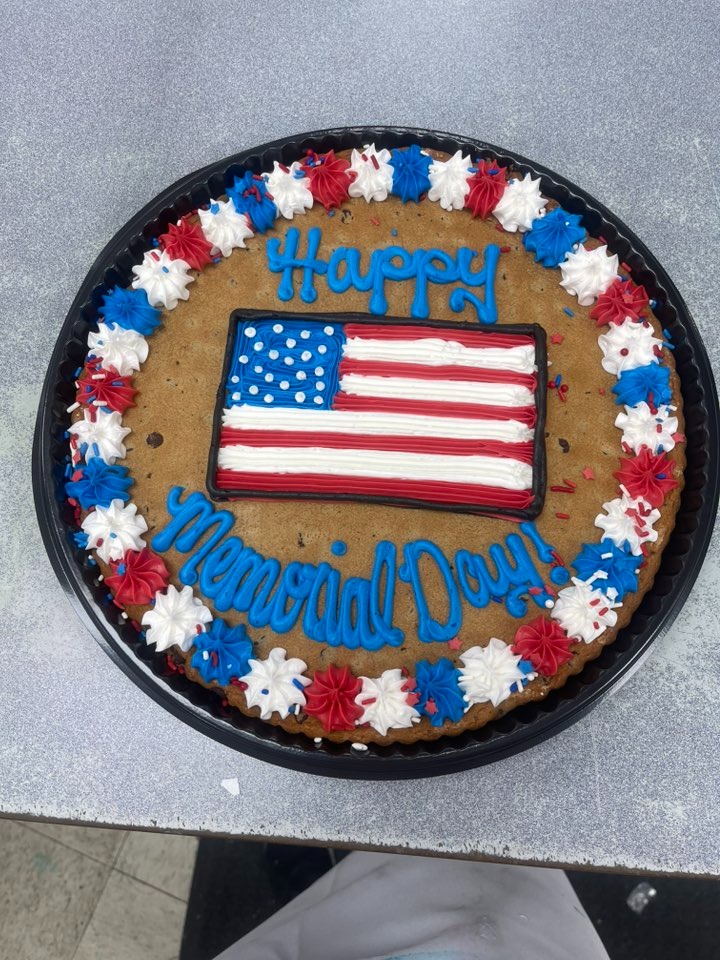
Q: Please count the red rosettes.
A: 9